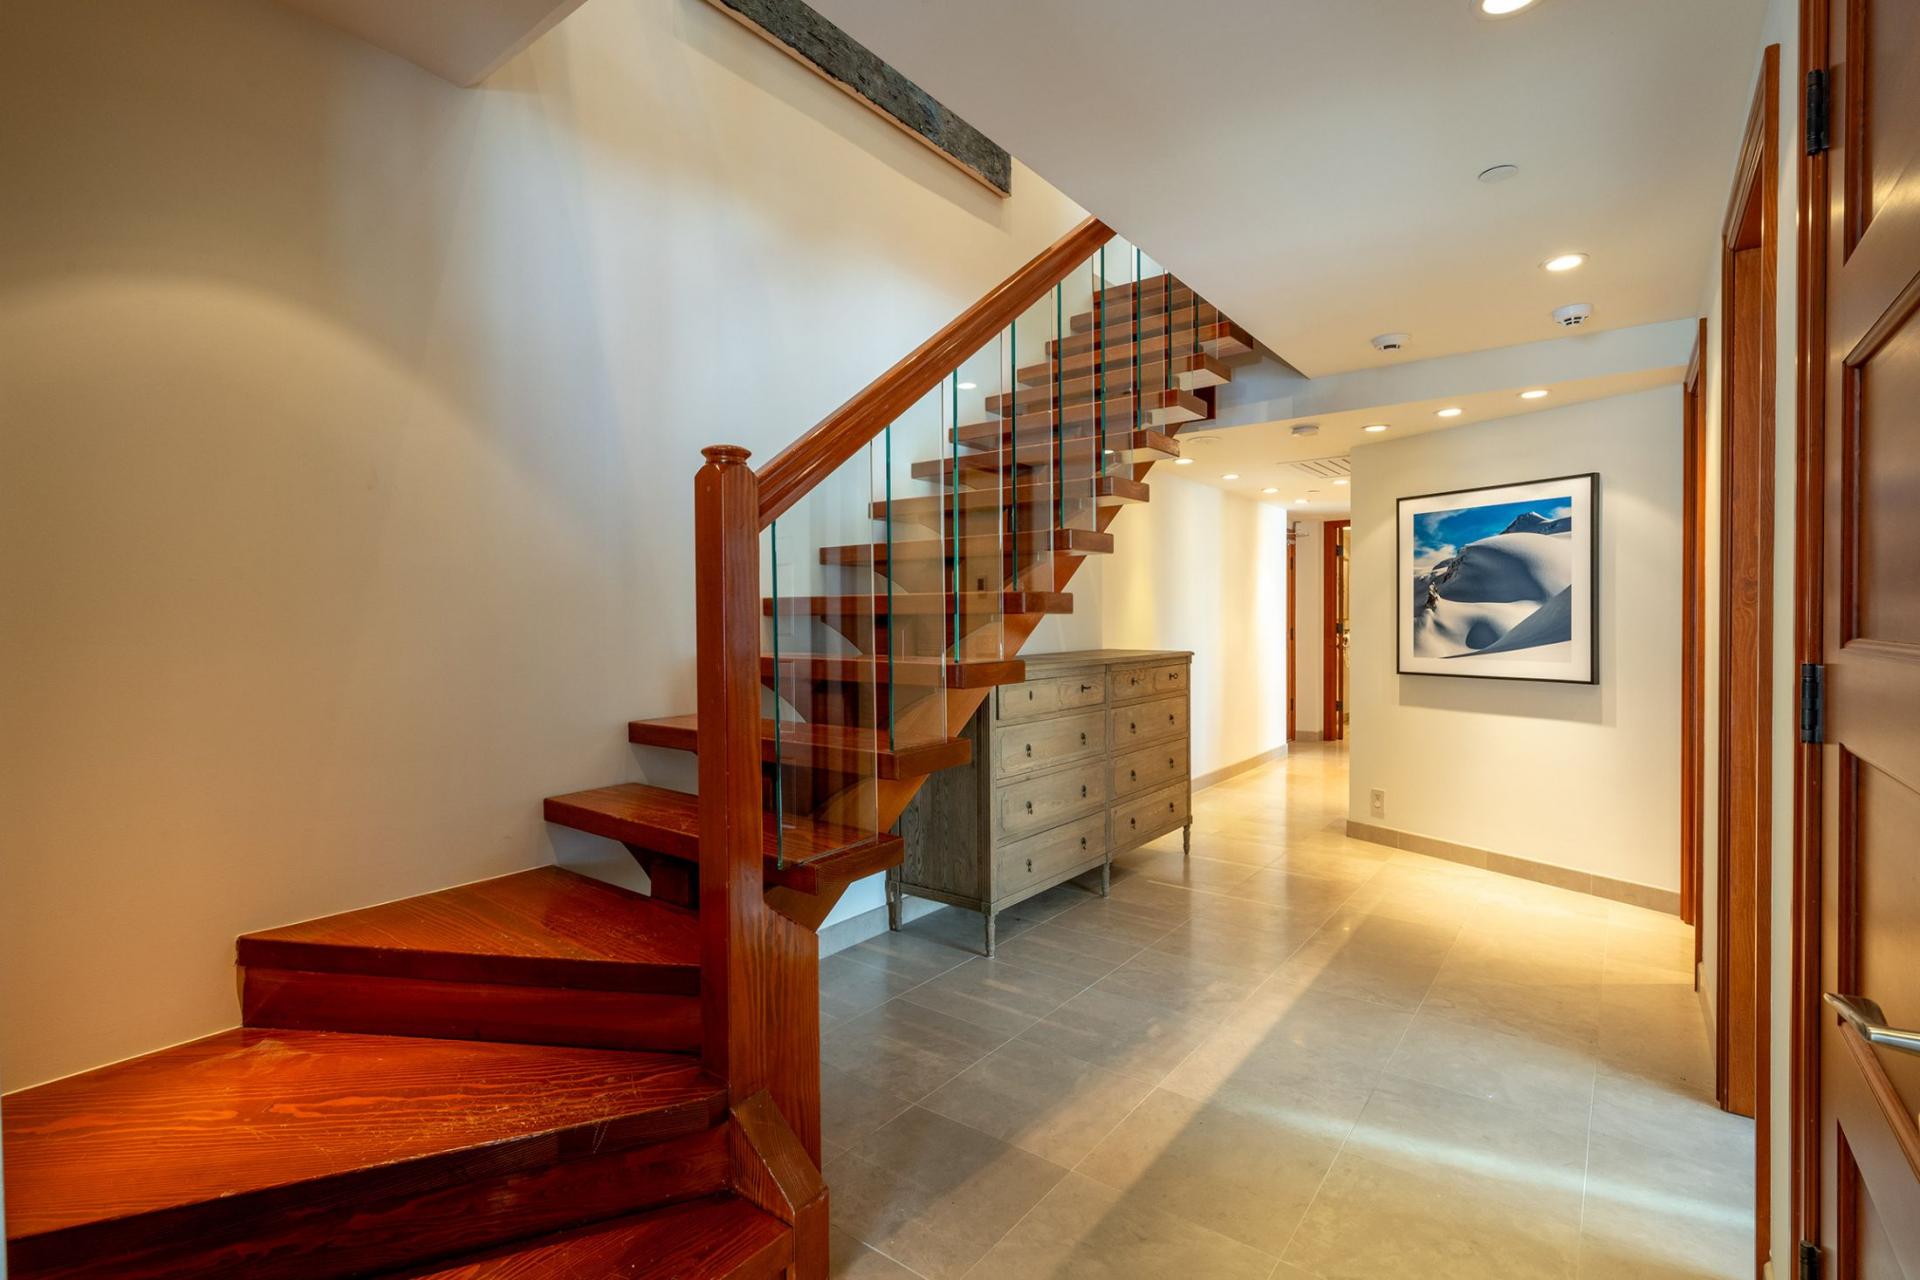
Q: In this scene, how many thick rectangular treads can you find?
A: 13